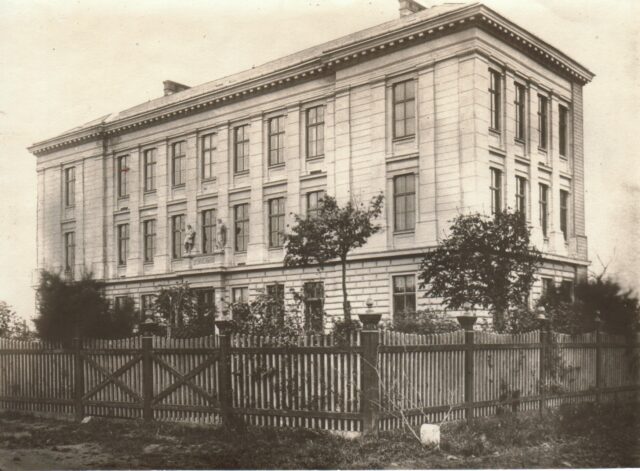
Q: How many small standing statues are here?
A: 2